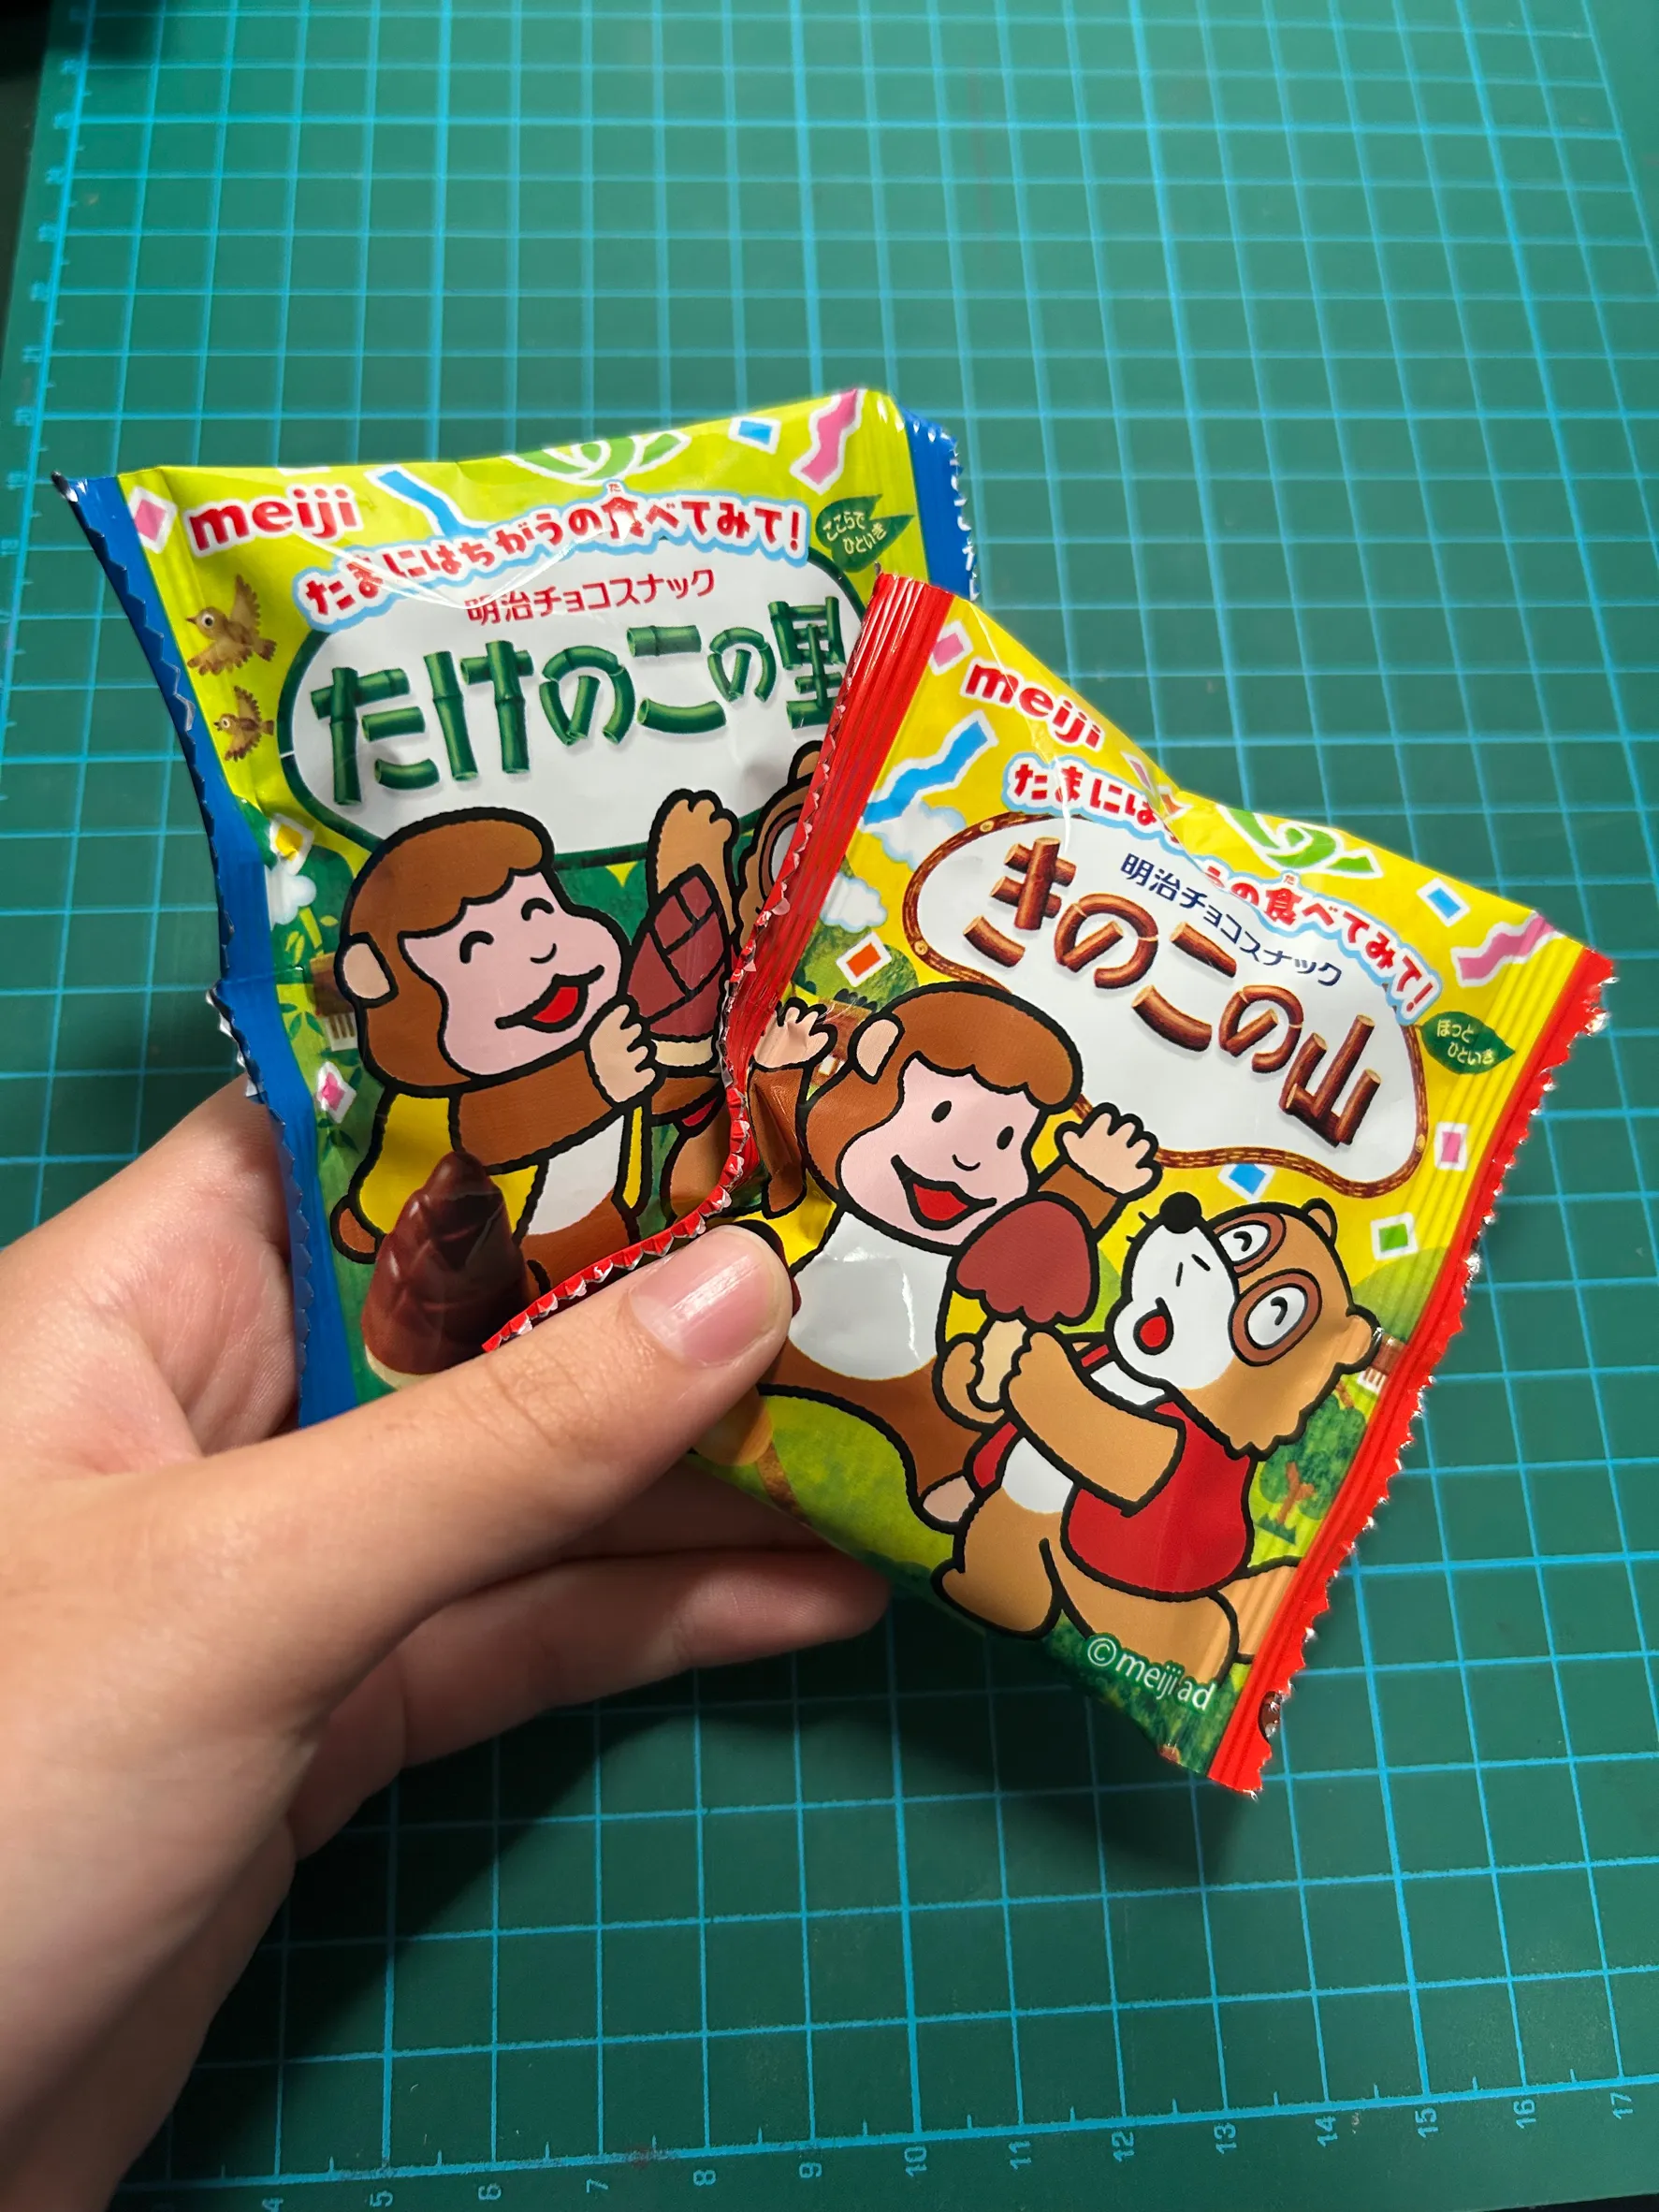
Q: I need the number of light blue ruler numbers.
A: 14